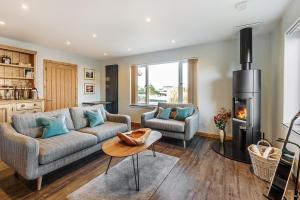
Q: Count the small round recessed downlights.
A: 8